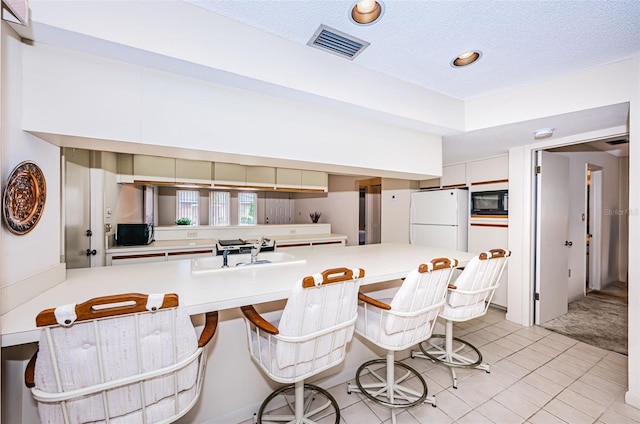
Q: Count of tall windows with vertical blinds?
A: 3